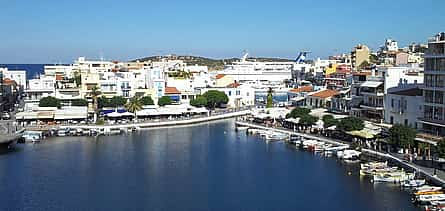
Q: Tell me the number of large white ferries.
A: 1